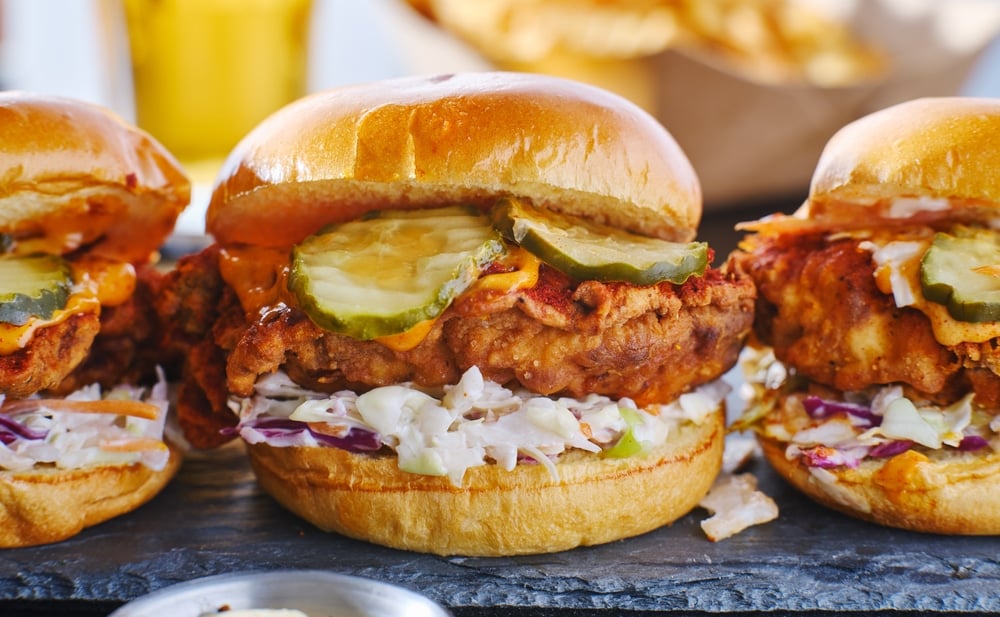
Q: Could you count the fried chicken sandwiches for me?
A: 3